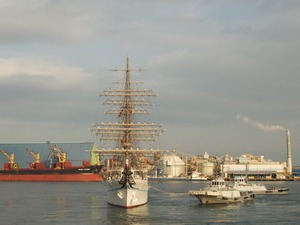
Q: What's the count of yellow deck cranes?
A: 3